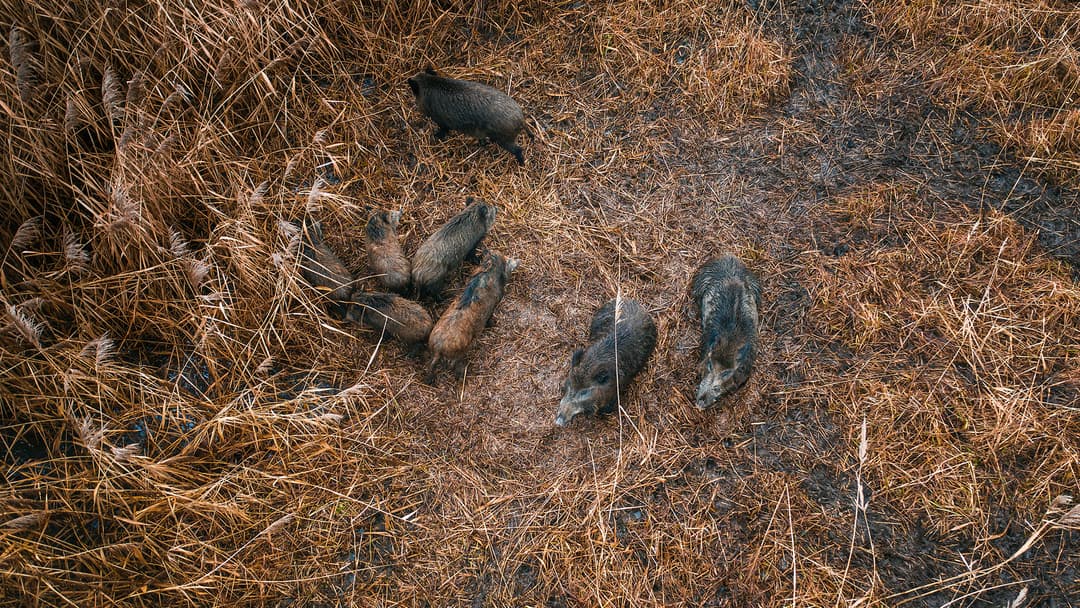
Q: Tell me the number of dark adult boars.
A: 3